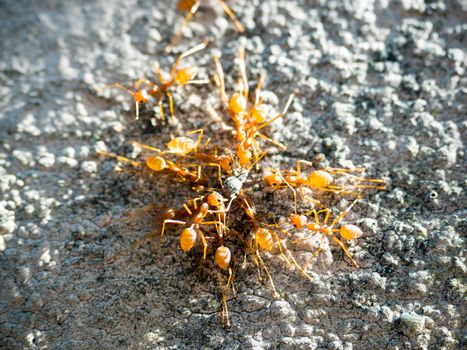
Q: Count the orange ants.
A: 11